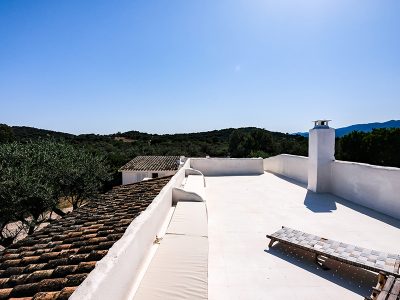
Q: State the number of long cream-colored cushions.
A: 3